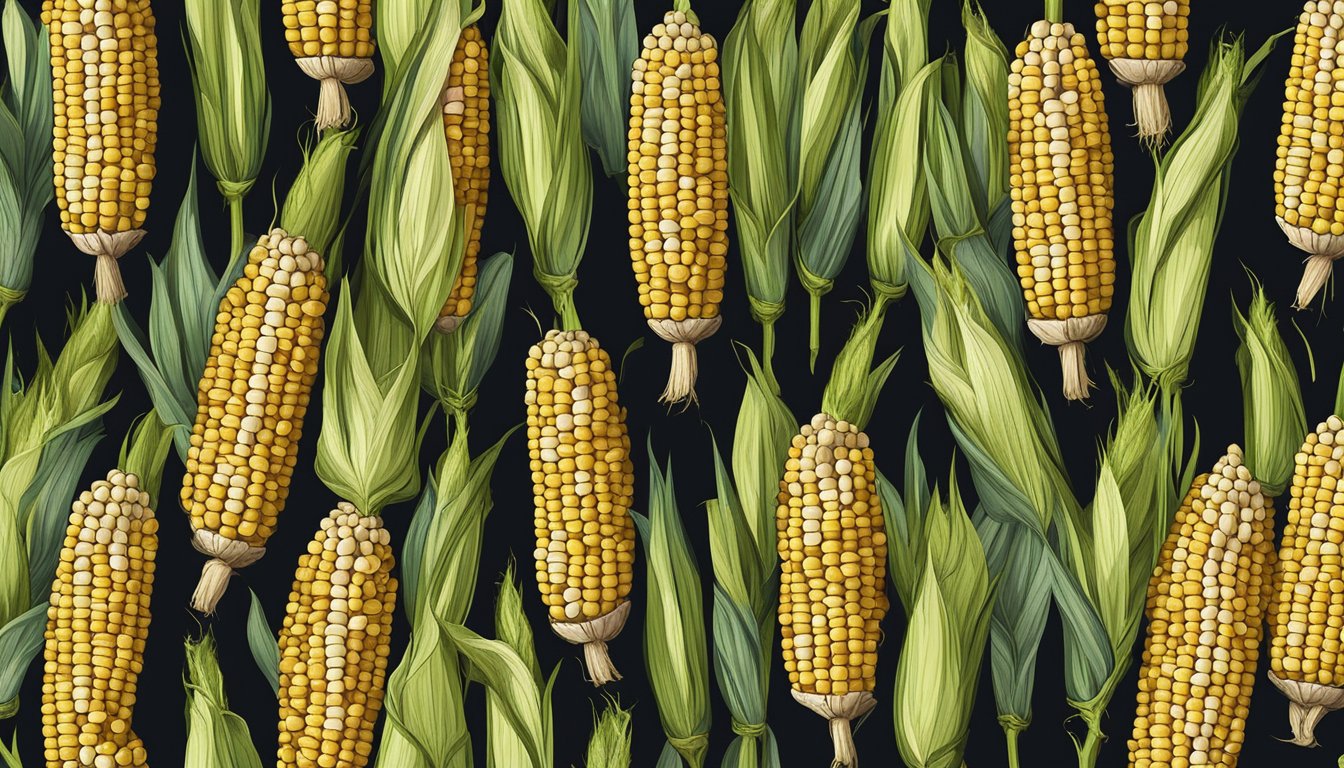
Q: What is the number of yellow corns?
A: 14